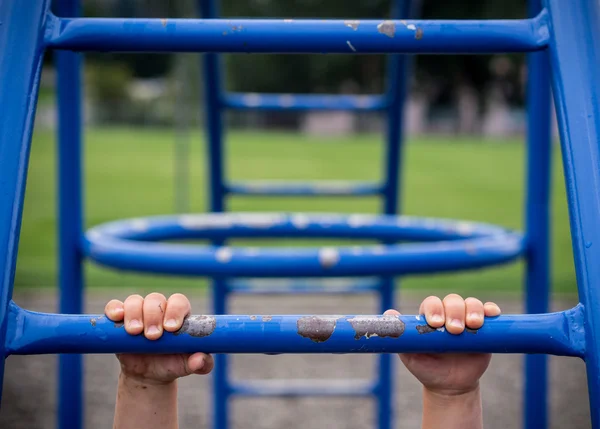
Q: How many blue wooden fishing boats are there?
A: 0